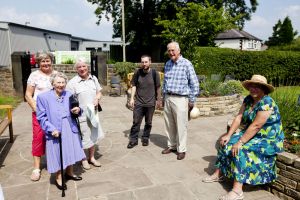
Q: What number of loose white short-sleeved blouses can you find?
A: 1